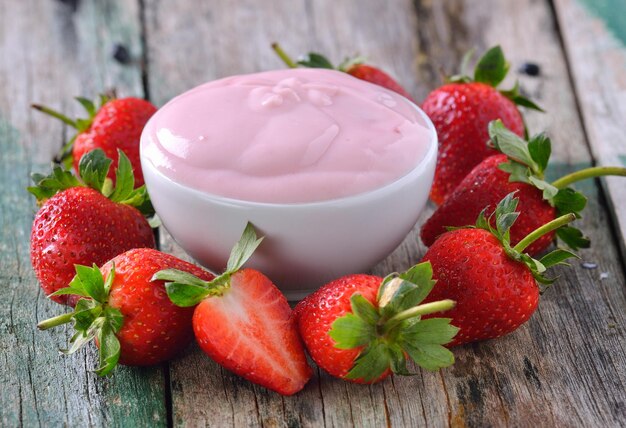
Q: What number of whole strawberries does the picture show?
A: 8